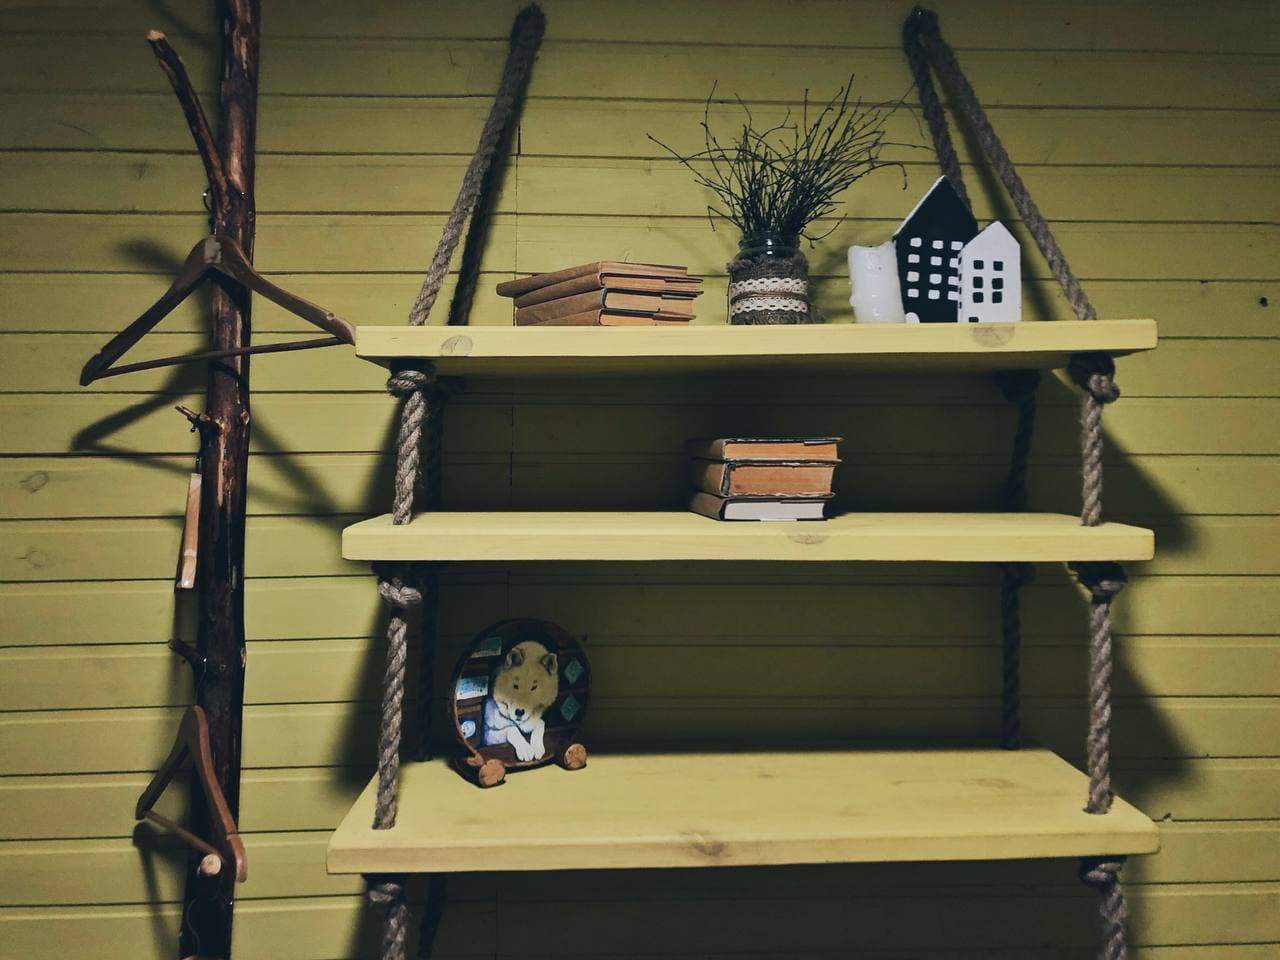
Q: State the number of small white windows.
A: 12